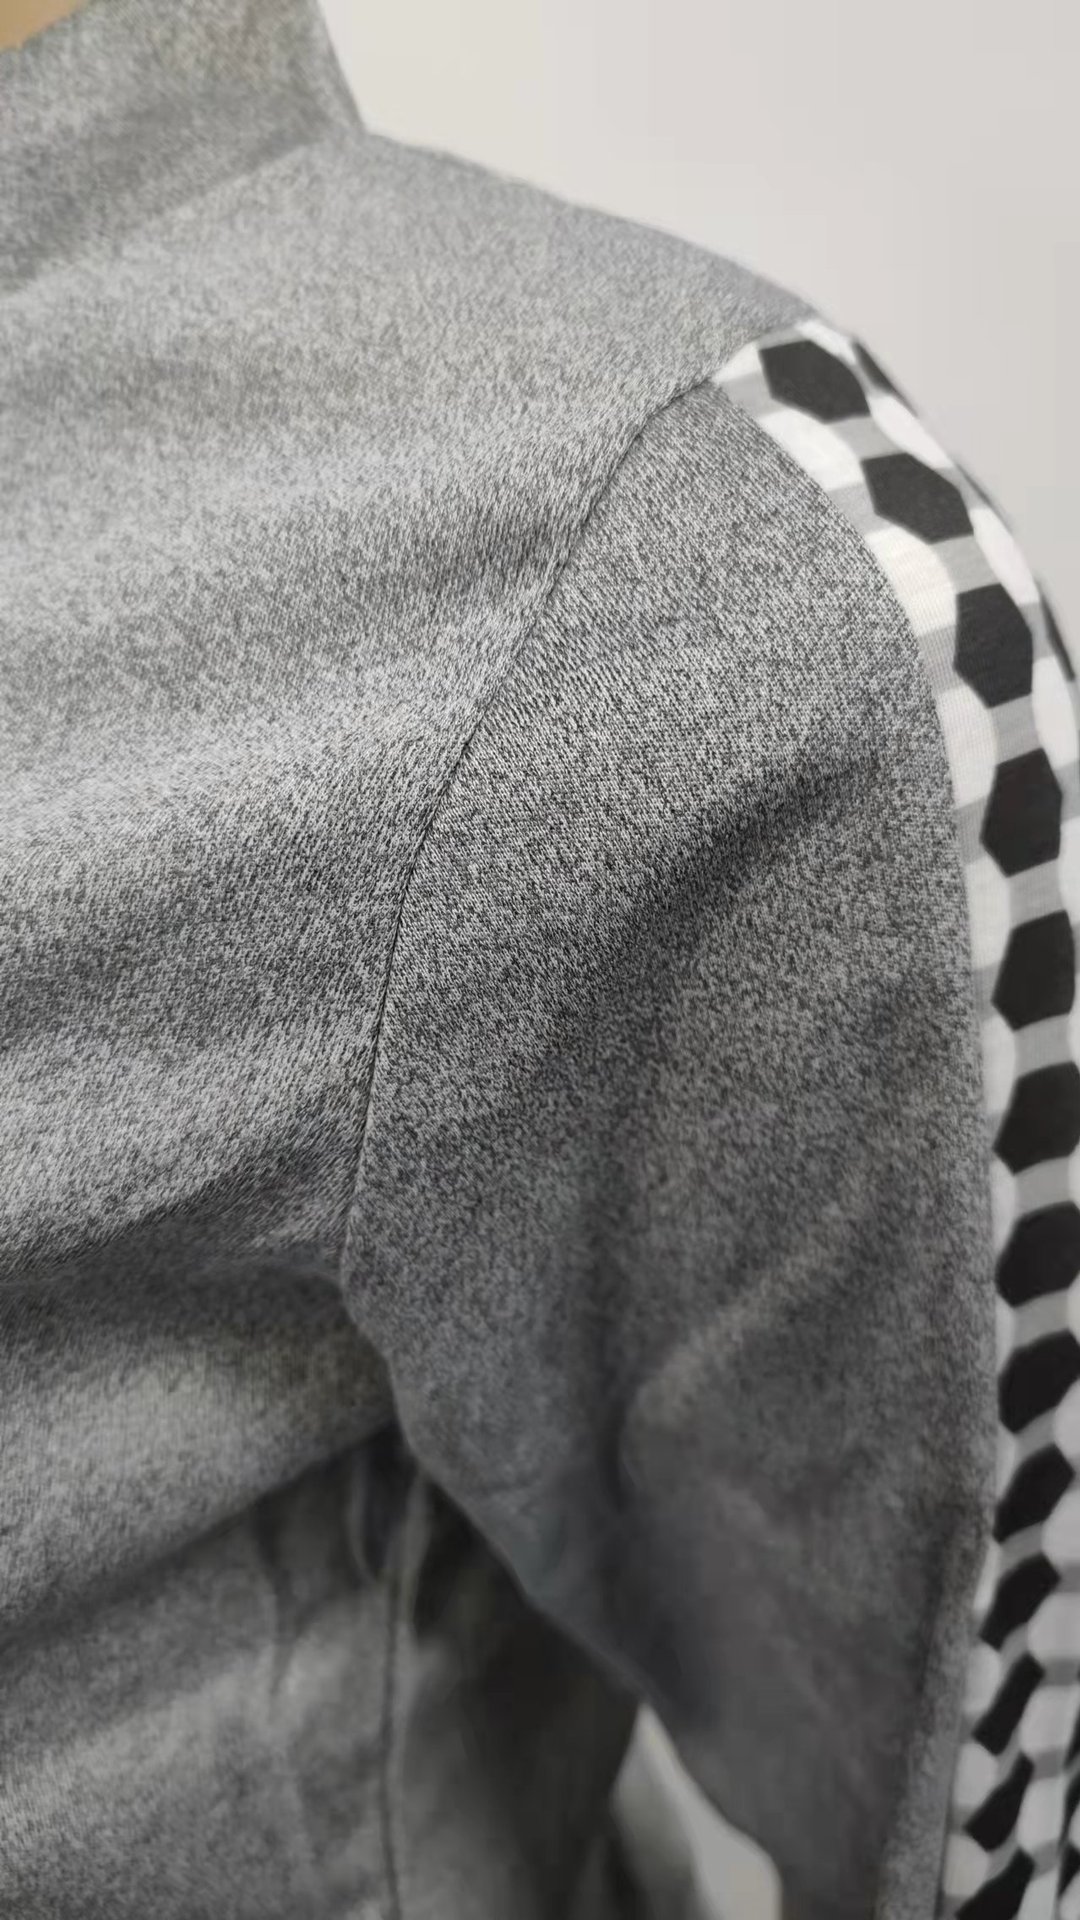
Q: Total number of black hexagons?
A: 13